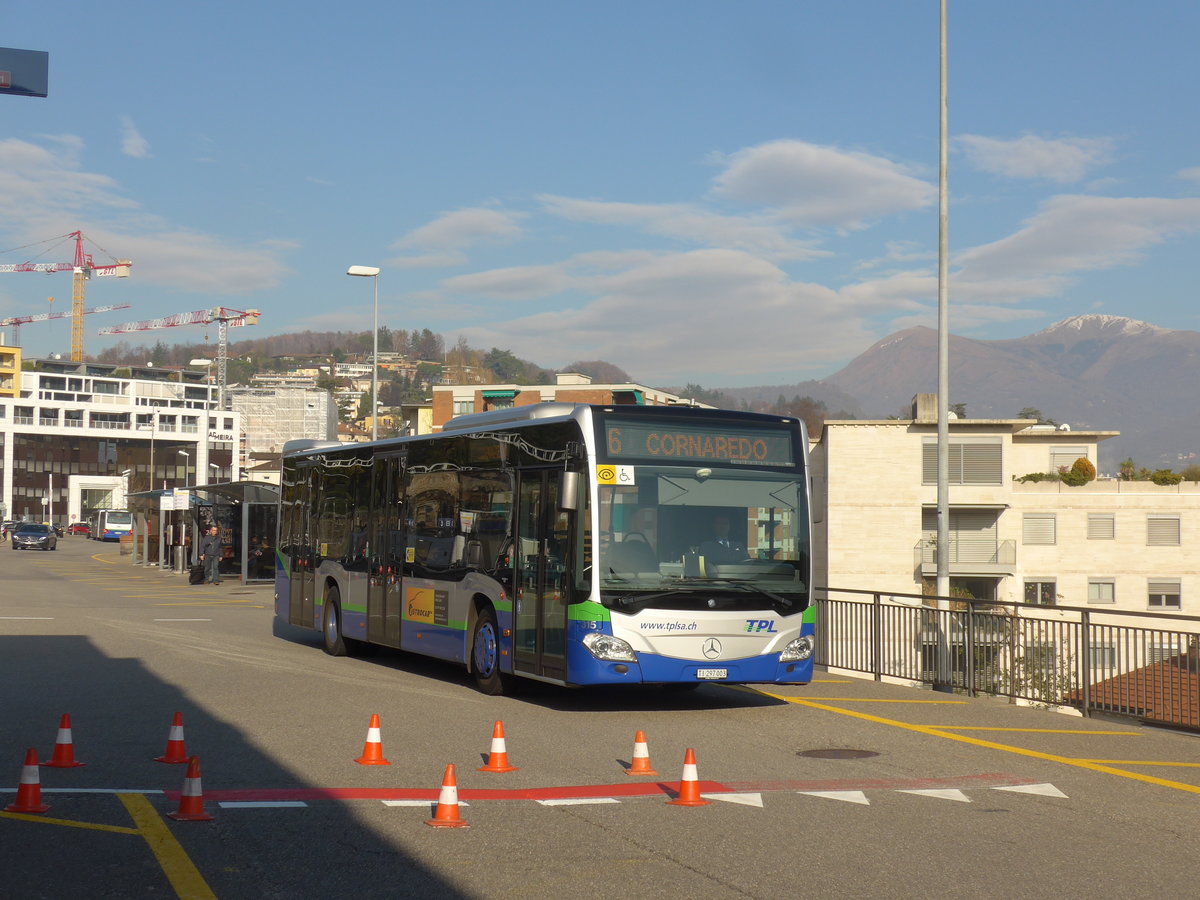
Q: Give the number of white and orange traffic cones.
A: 9